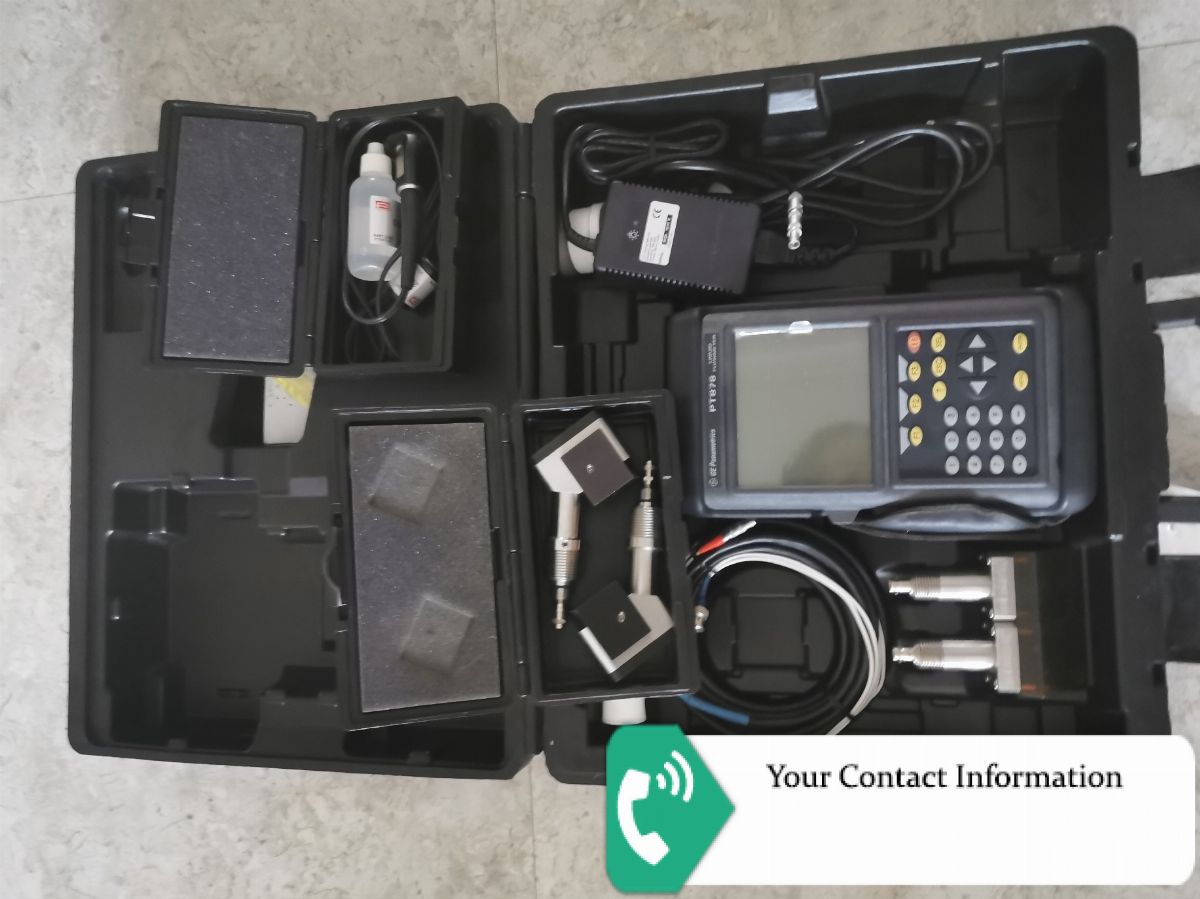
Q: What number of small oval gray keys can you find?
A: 12